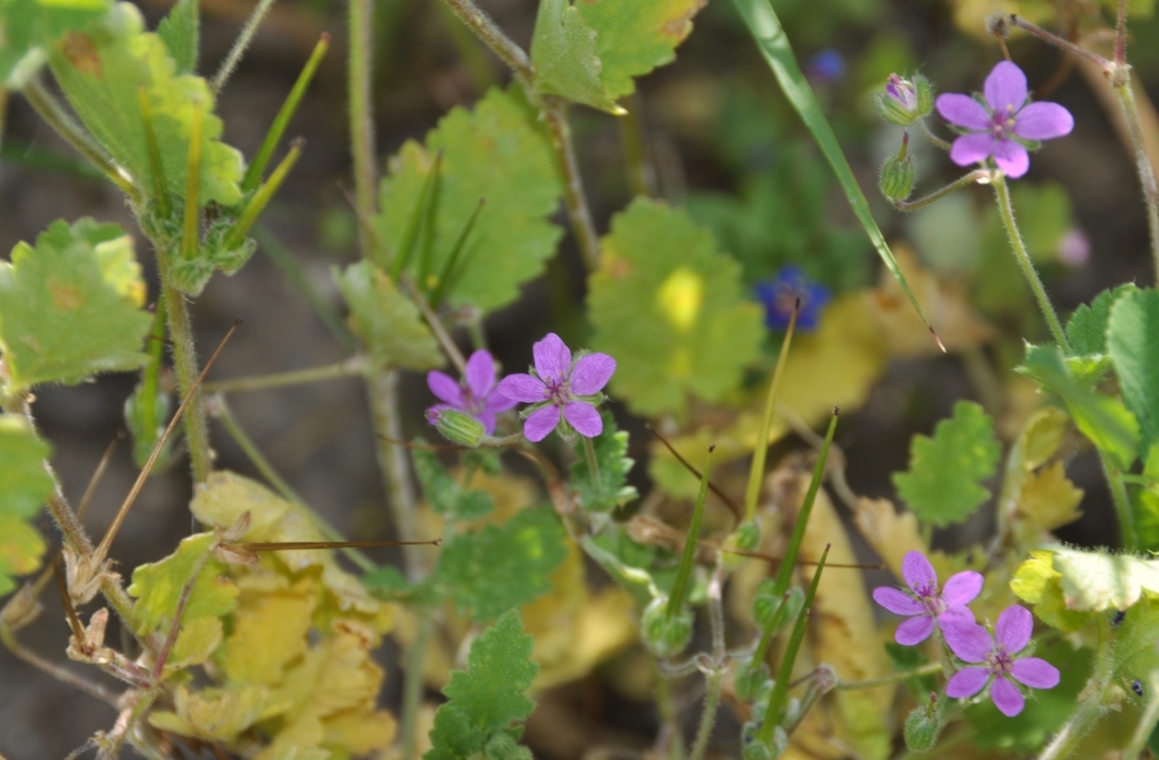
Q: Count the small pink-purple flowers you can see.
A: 5